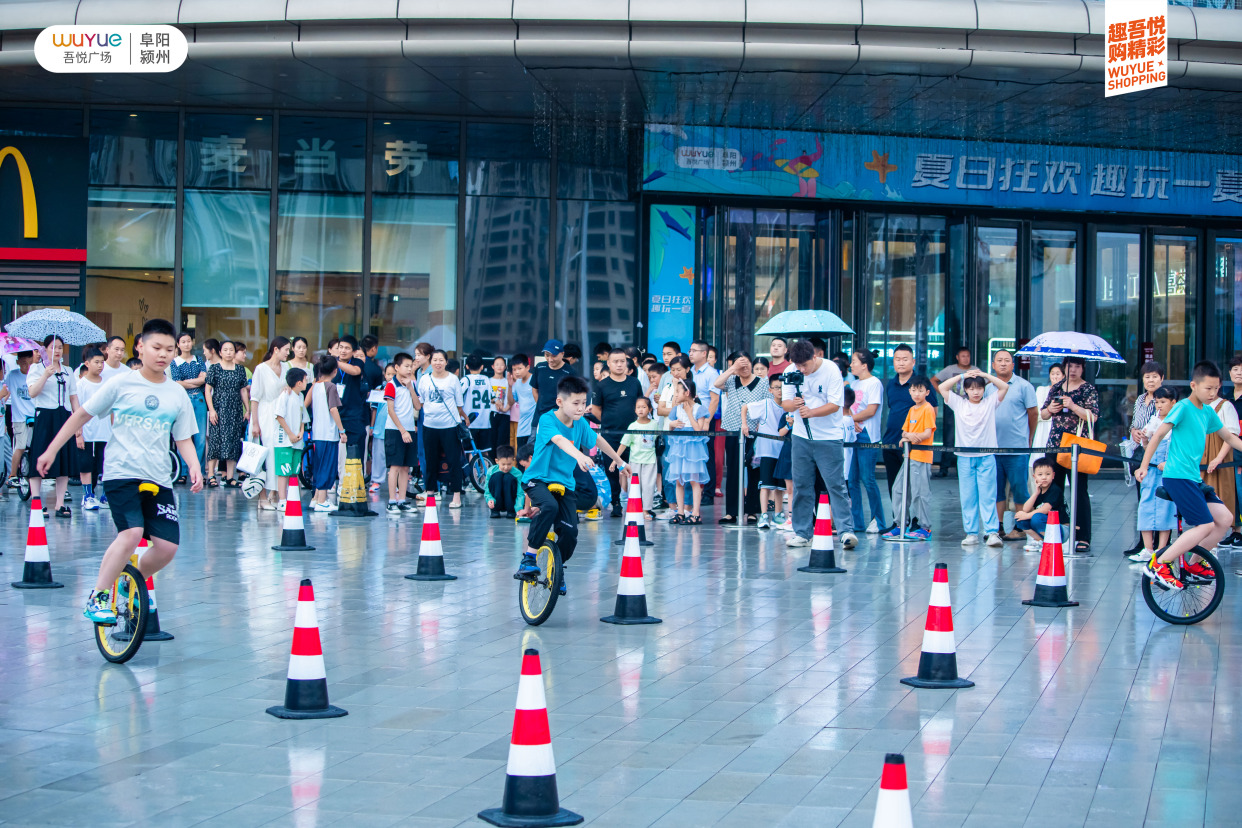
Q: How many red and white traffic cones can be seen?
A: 12